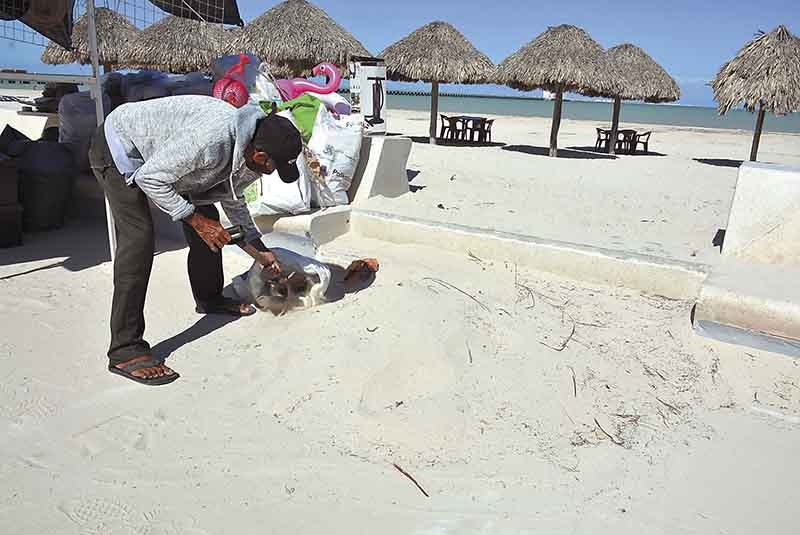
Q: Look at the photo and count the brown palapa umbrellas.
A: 7